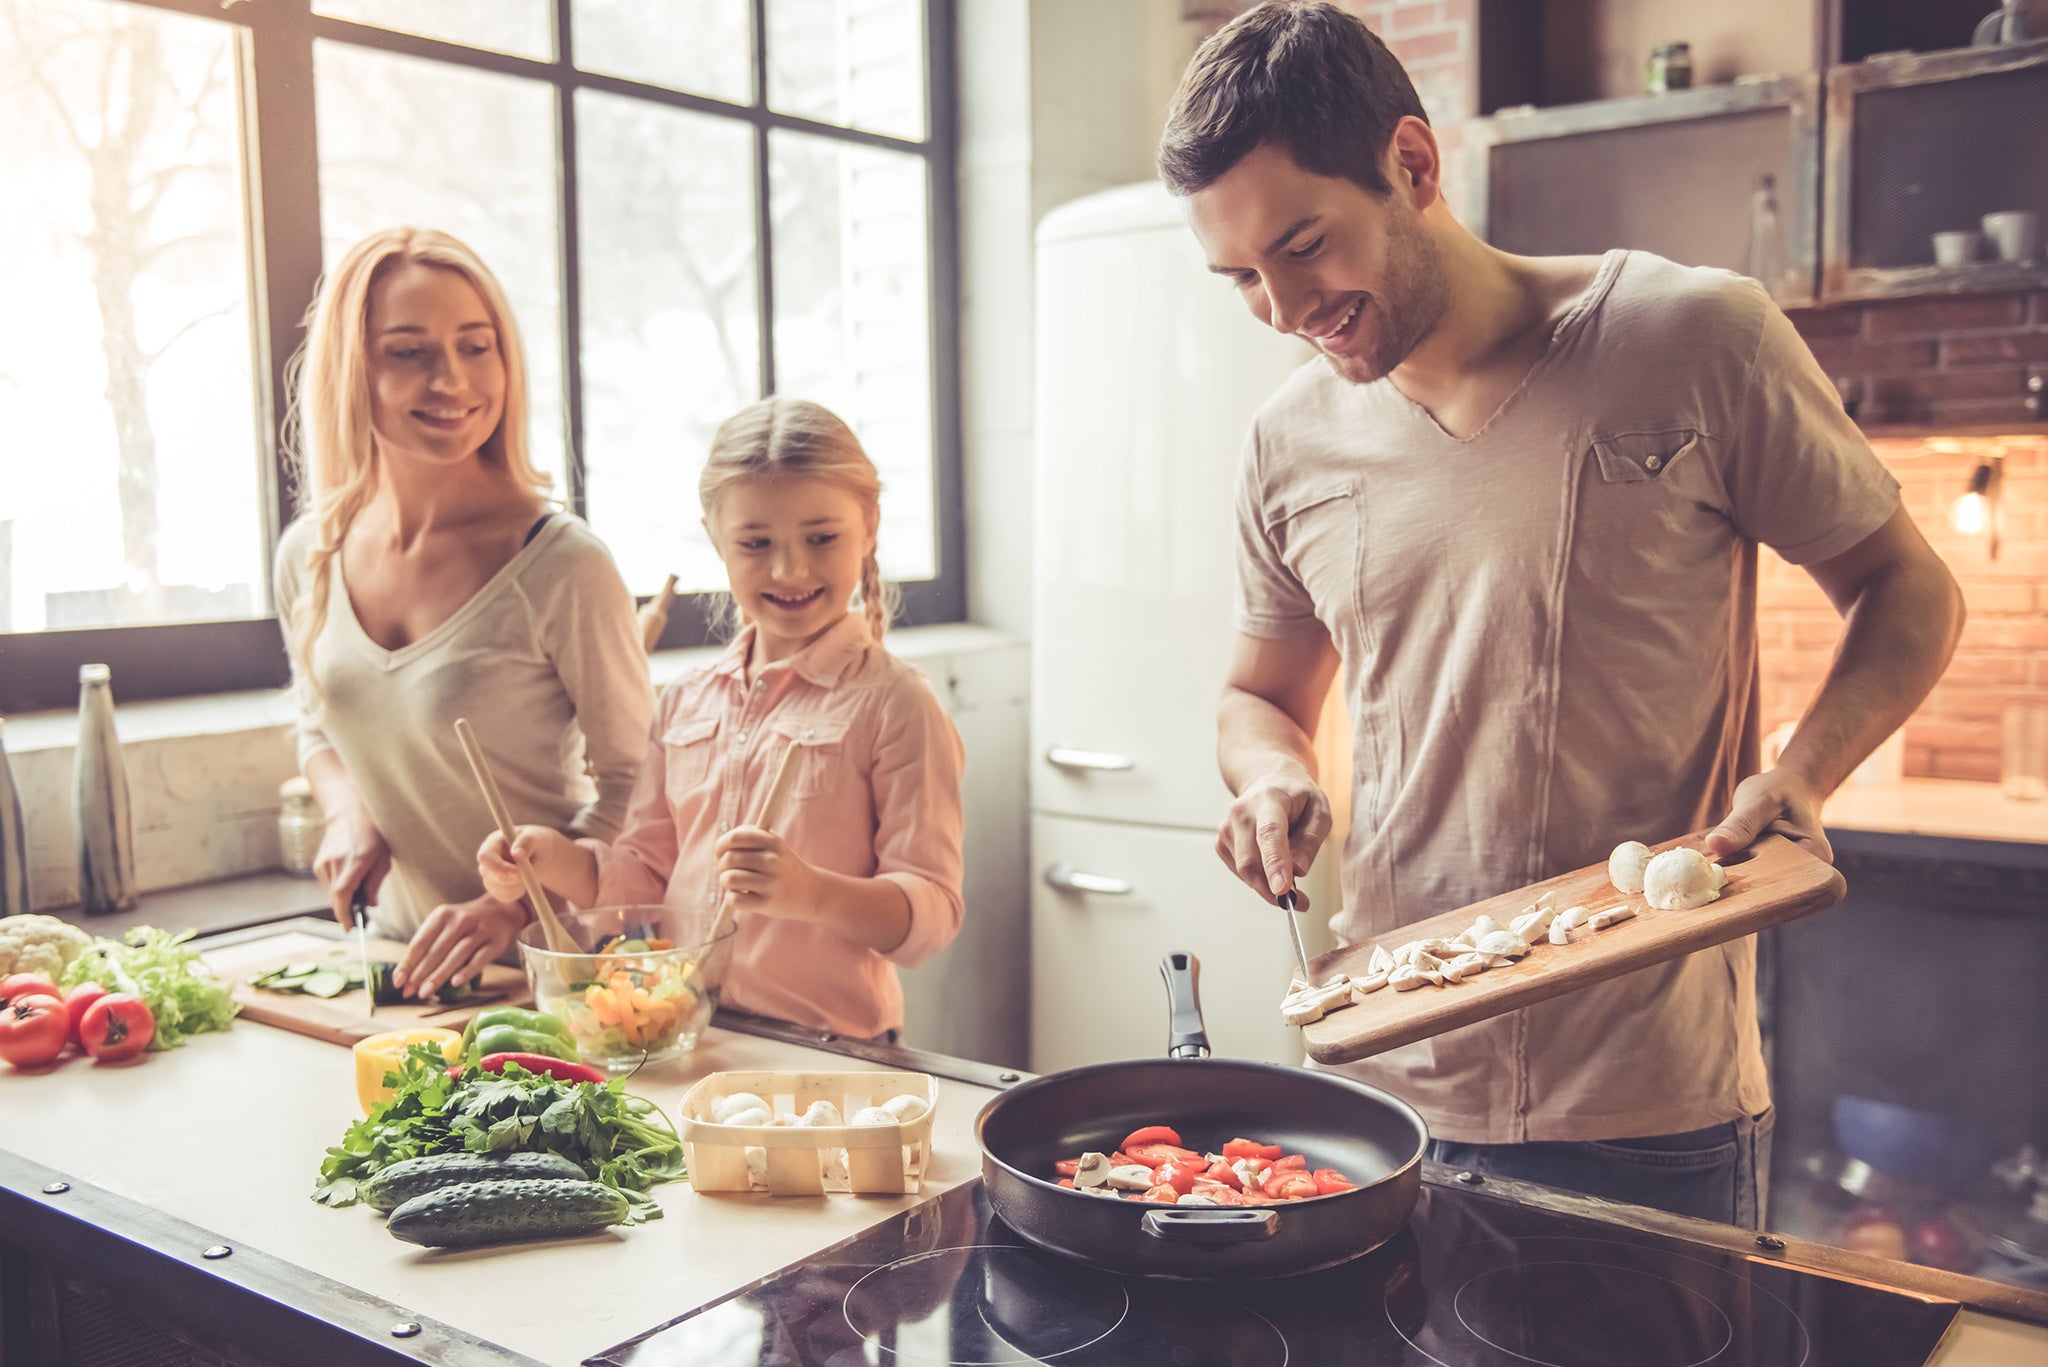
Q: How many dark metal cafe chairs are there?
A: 0